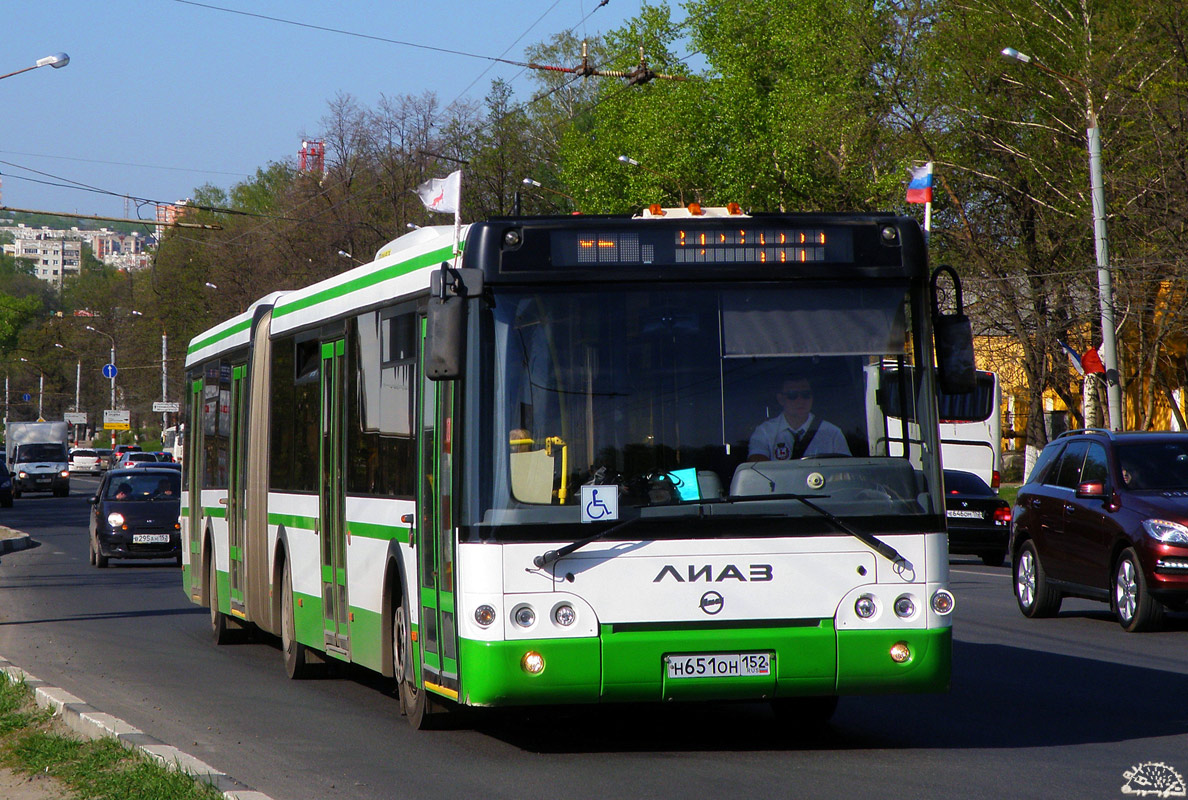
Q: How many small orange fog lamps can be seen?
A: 2